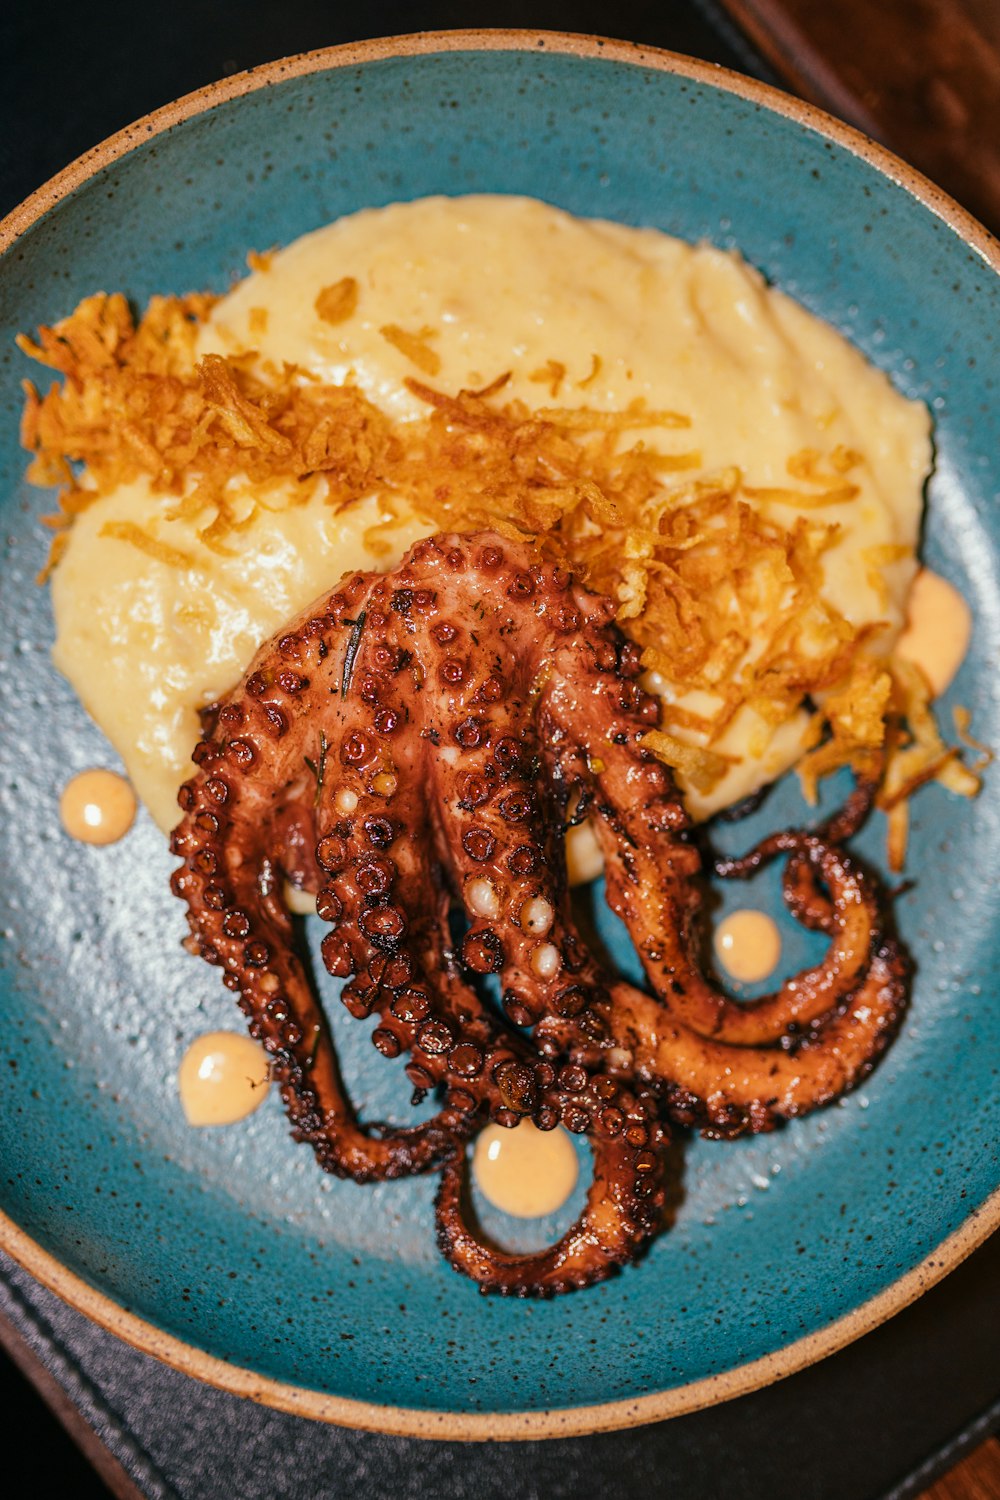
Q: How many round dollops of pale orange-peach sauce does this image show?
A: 5